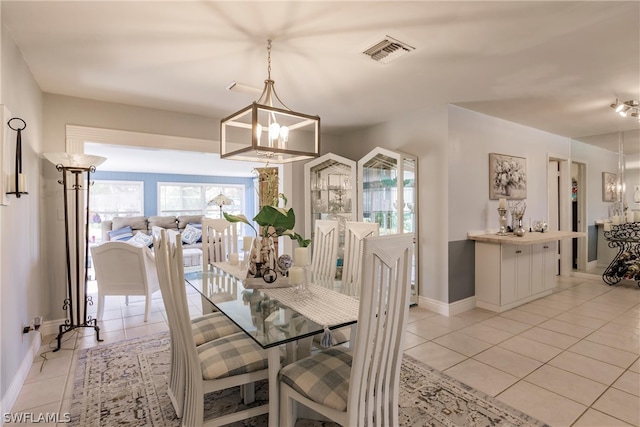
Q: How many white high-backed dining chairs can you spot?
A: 6